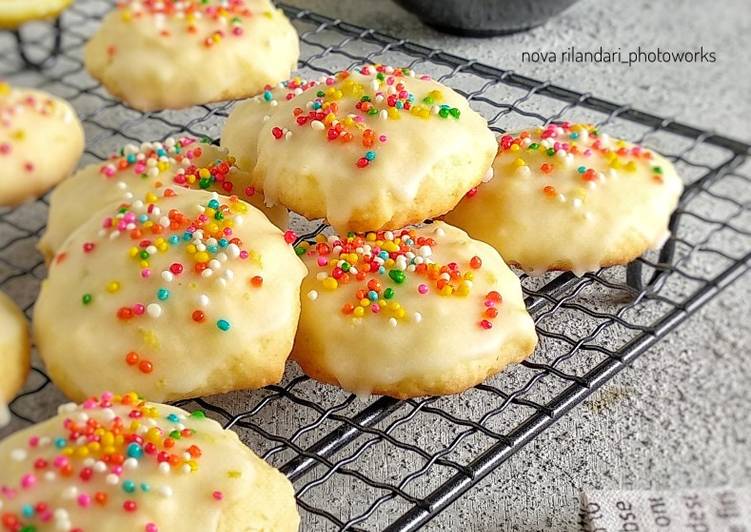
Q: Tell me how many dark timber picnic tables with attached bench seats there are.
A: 0